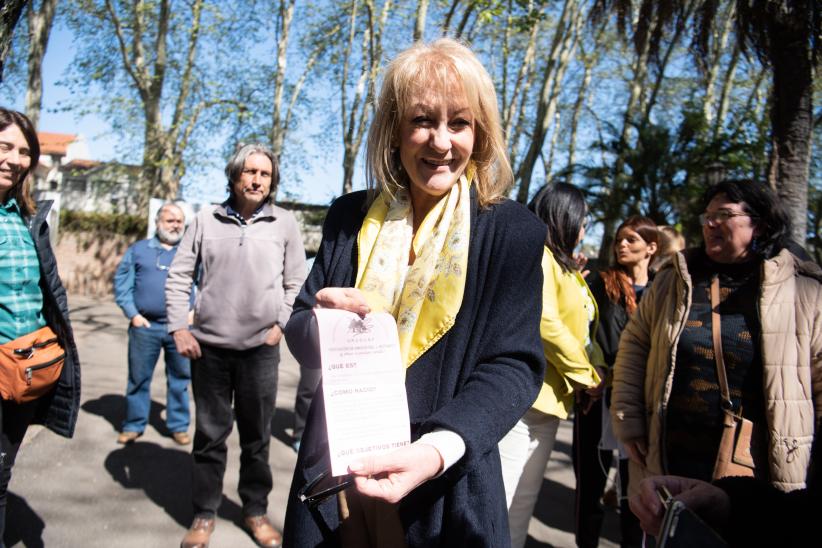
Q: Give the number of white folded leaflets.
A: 1